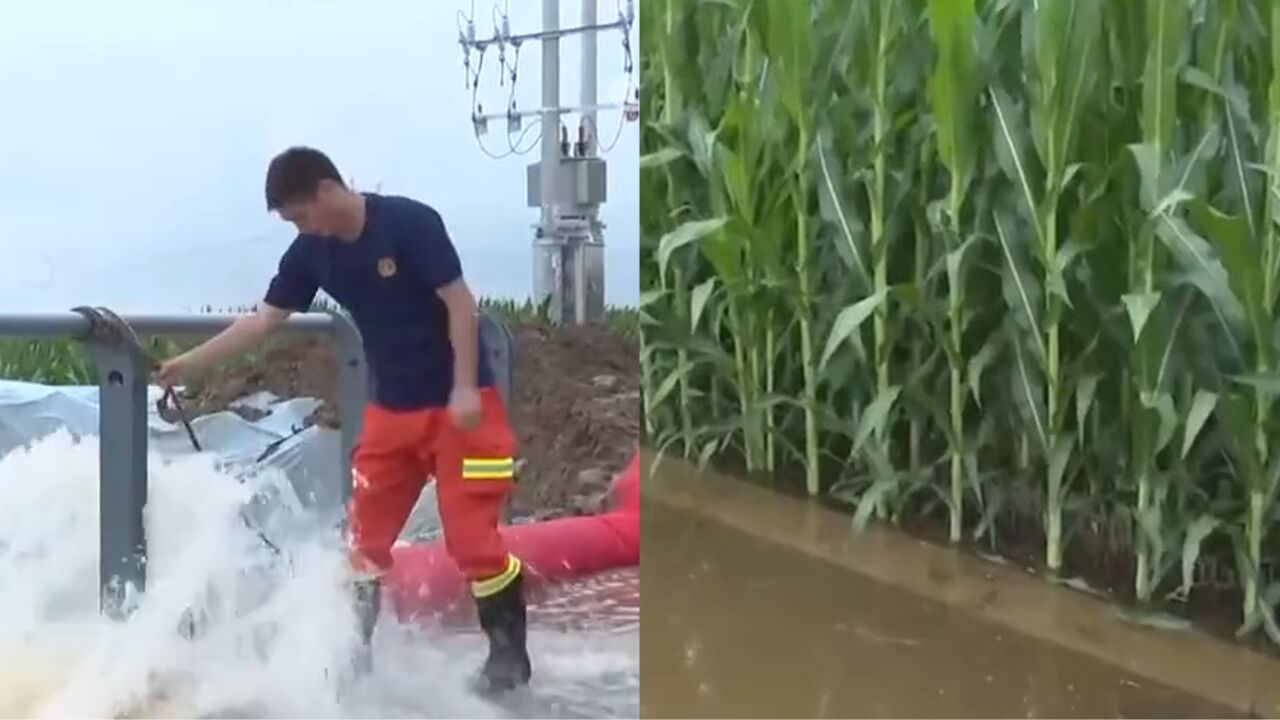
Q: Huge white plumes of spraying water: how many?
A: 1